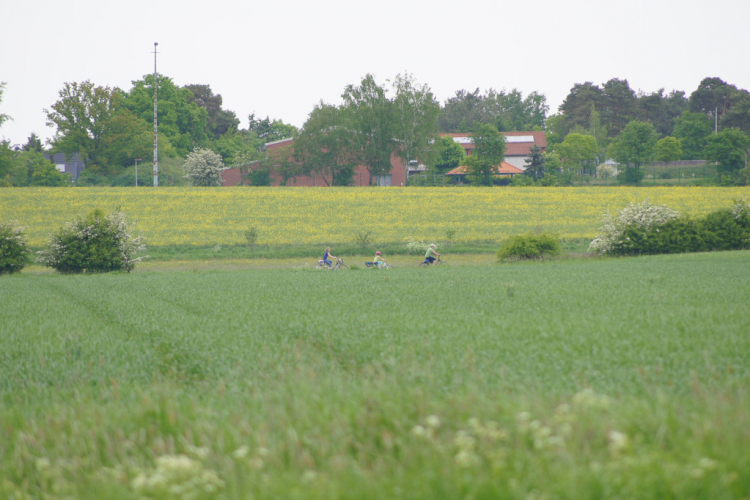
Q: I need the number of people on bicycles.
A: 3